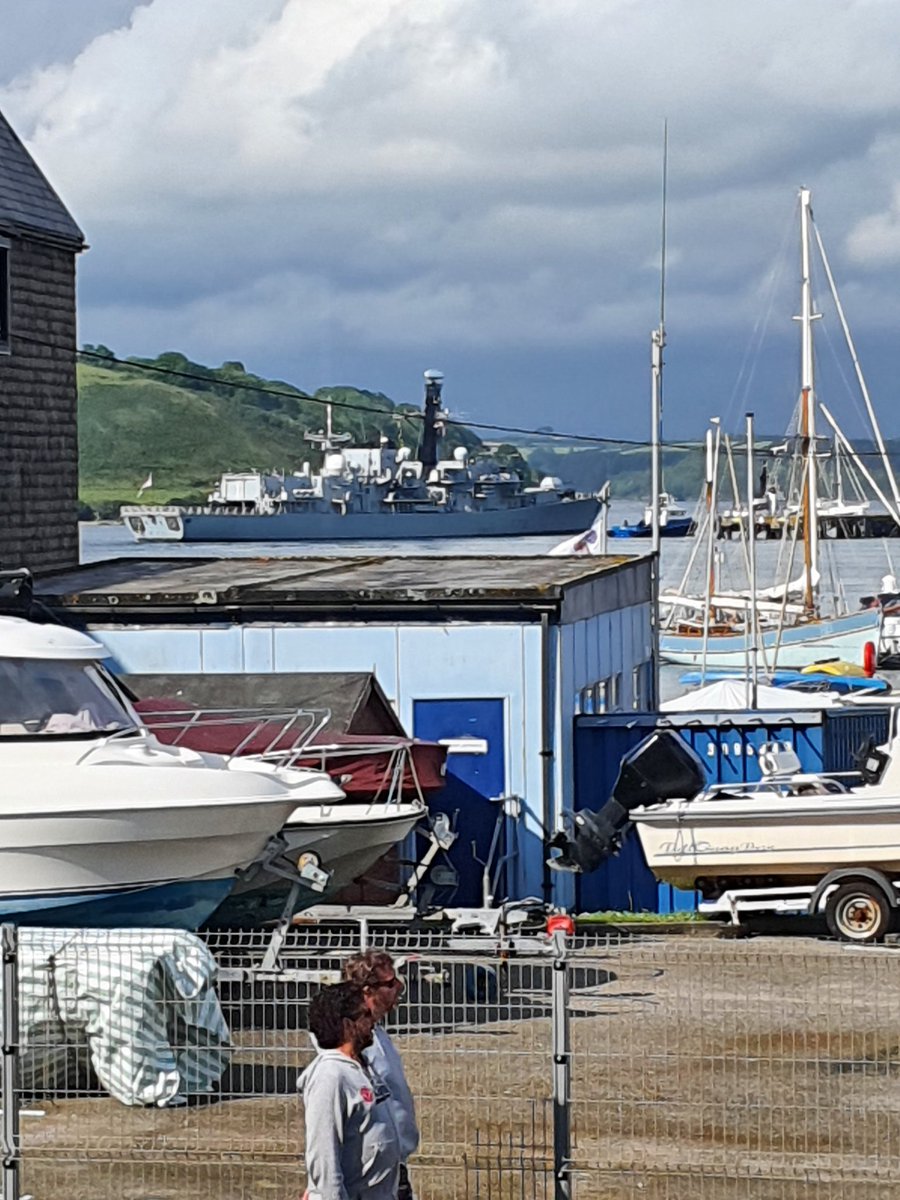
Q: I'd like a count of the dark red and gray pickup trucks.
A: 0